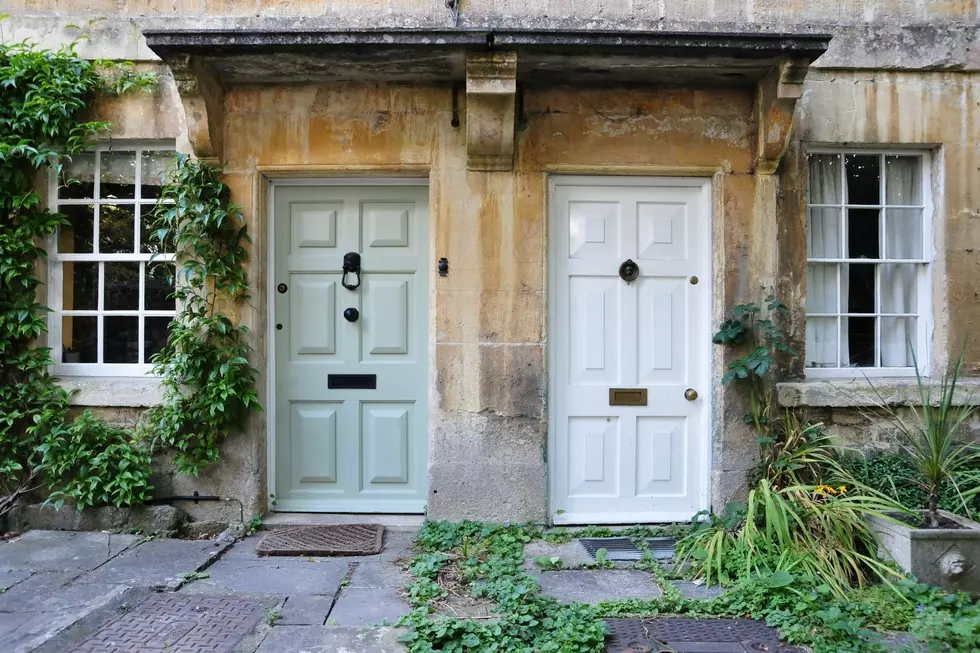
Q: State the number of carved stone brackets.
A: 3